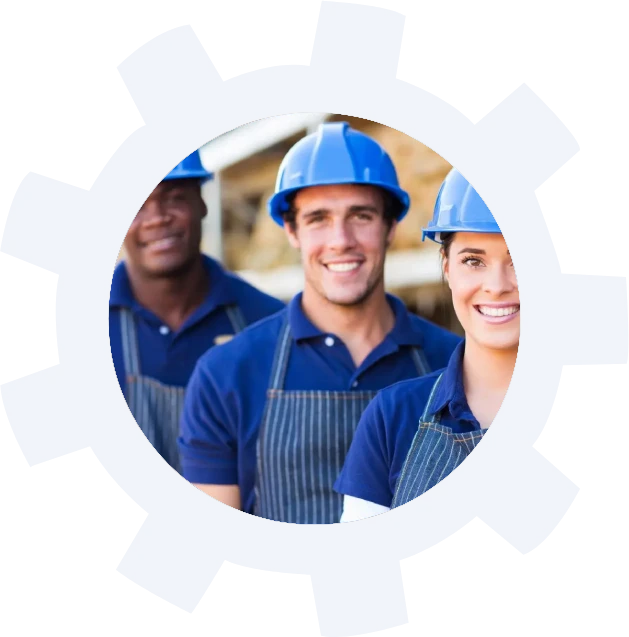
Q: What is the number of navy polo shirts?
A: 3